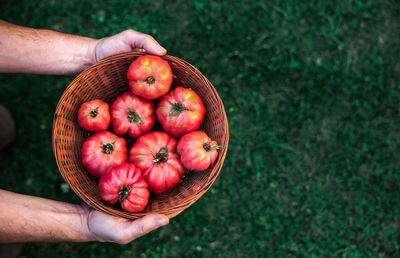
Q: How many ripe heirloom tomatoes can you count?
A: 8